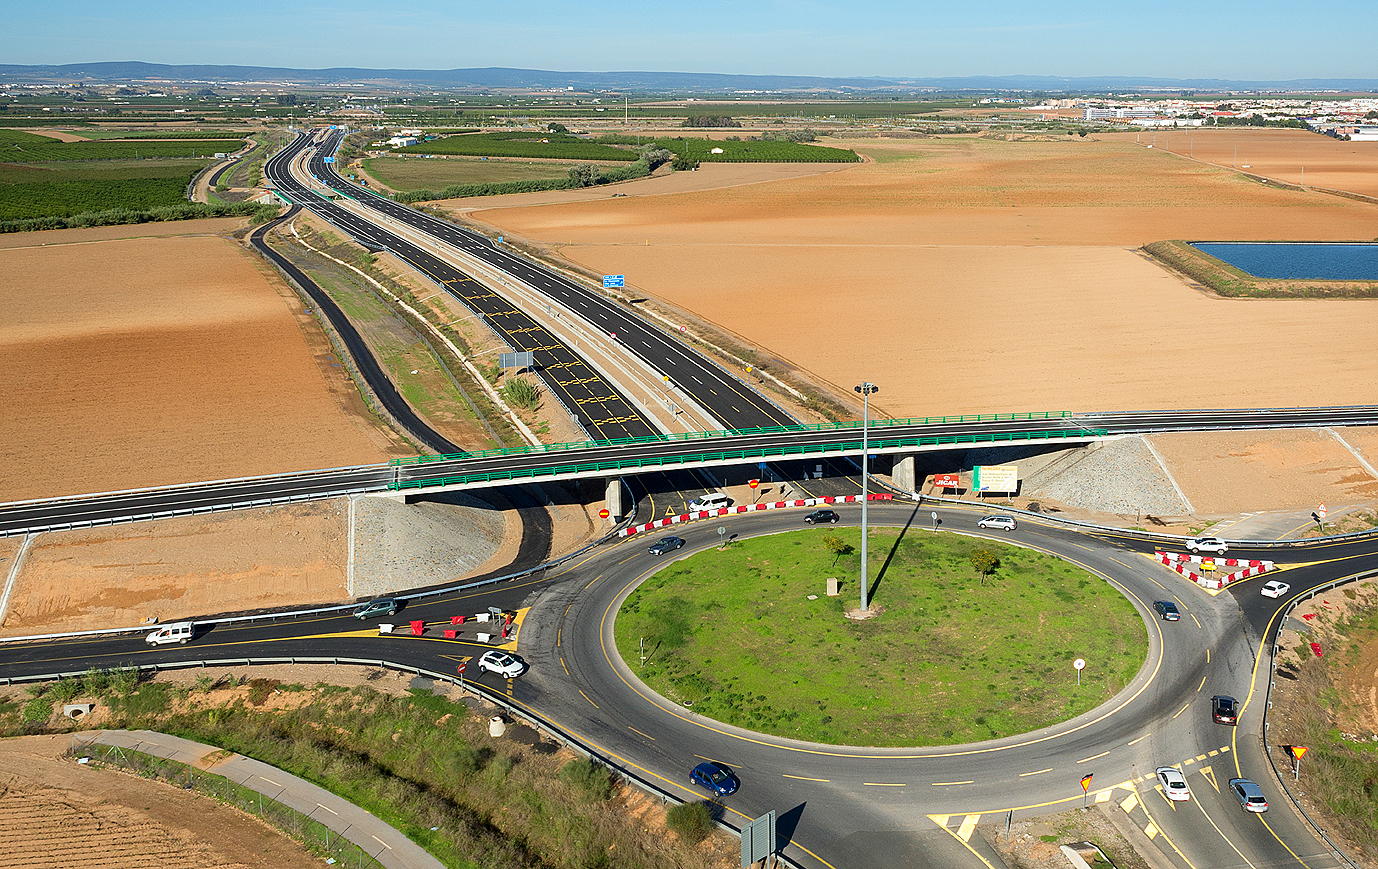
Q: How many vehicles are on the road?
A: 14